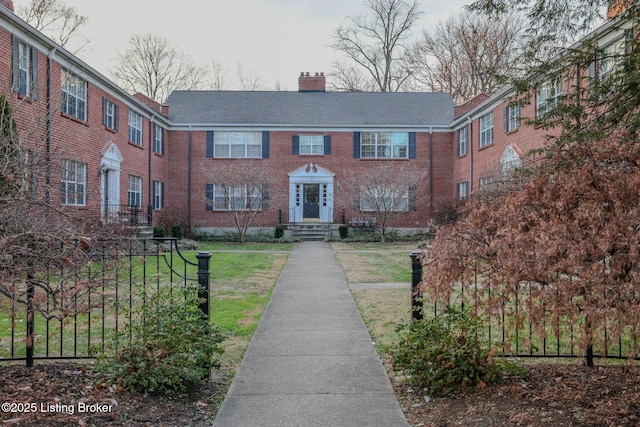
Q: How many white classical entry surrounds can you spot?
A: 3